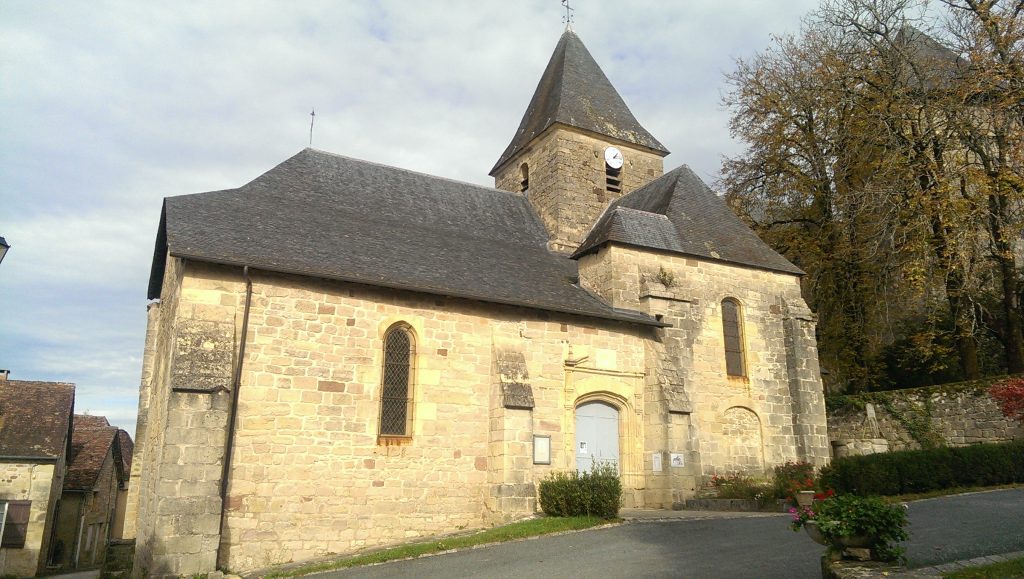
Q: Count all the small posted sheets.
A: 3